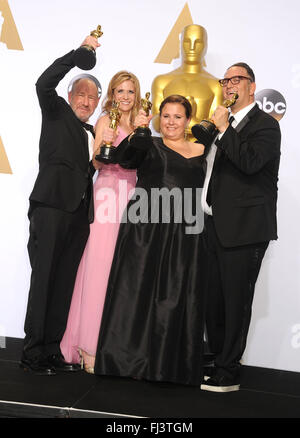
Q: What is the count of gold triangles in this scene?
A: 3